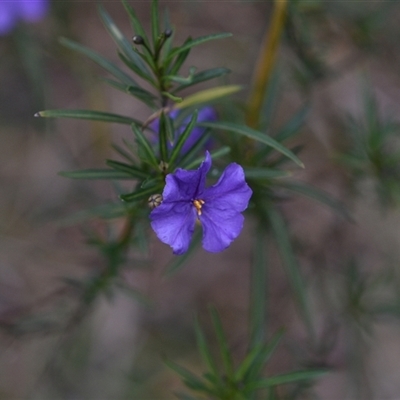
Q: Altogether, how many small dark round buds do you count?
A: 2